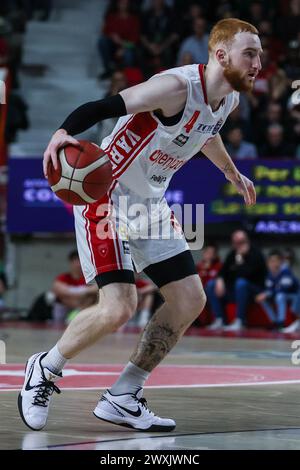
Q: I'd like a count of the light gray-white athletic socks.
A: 2